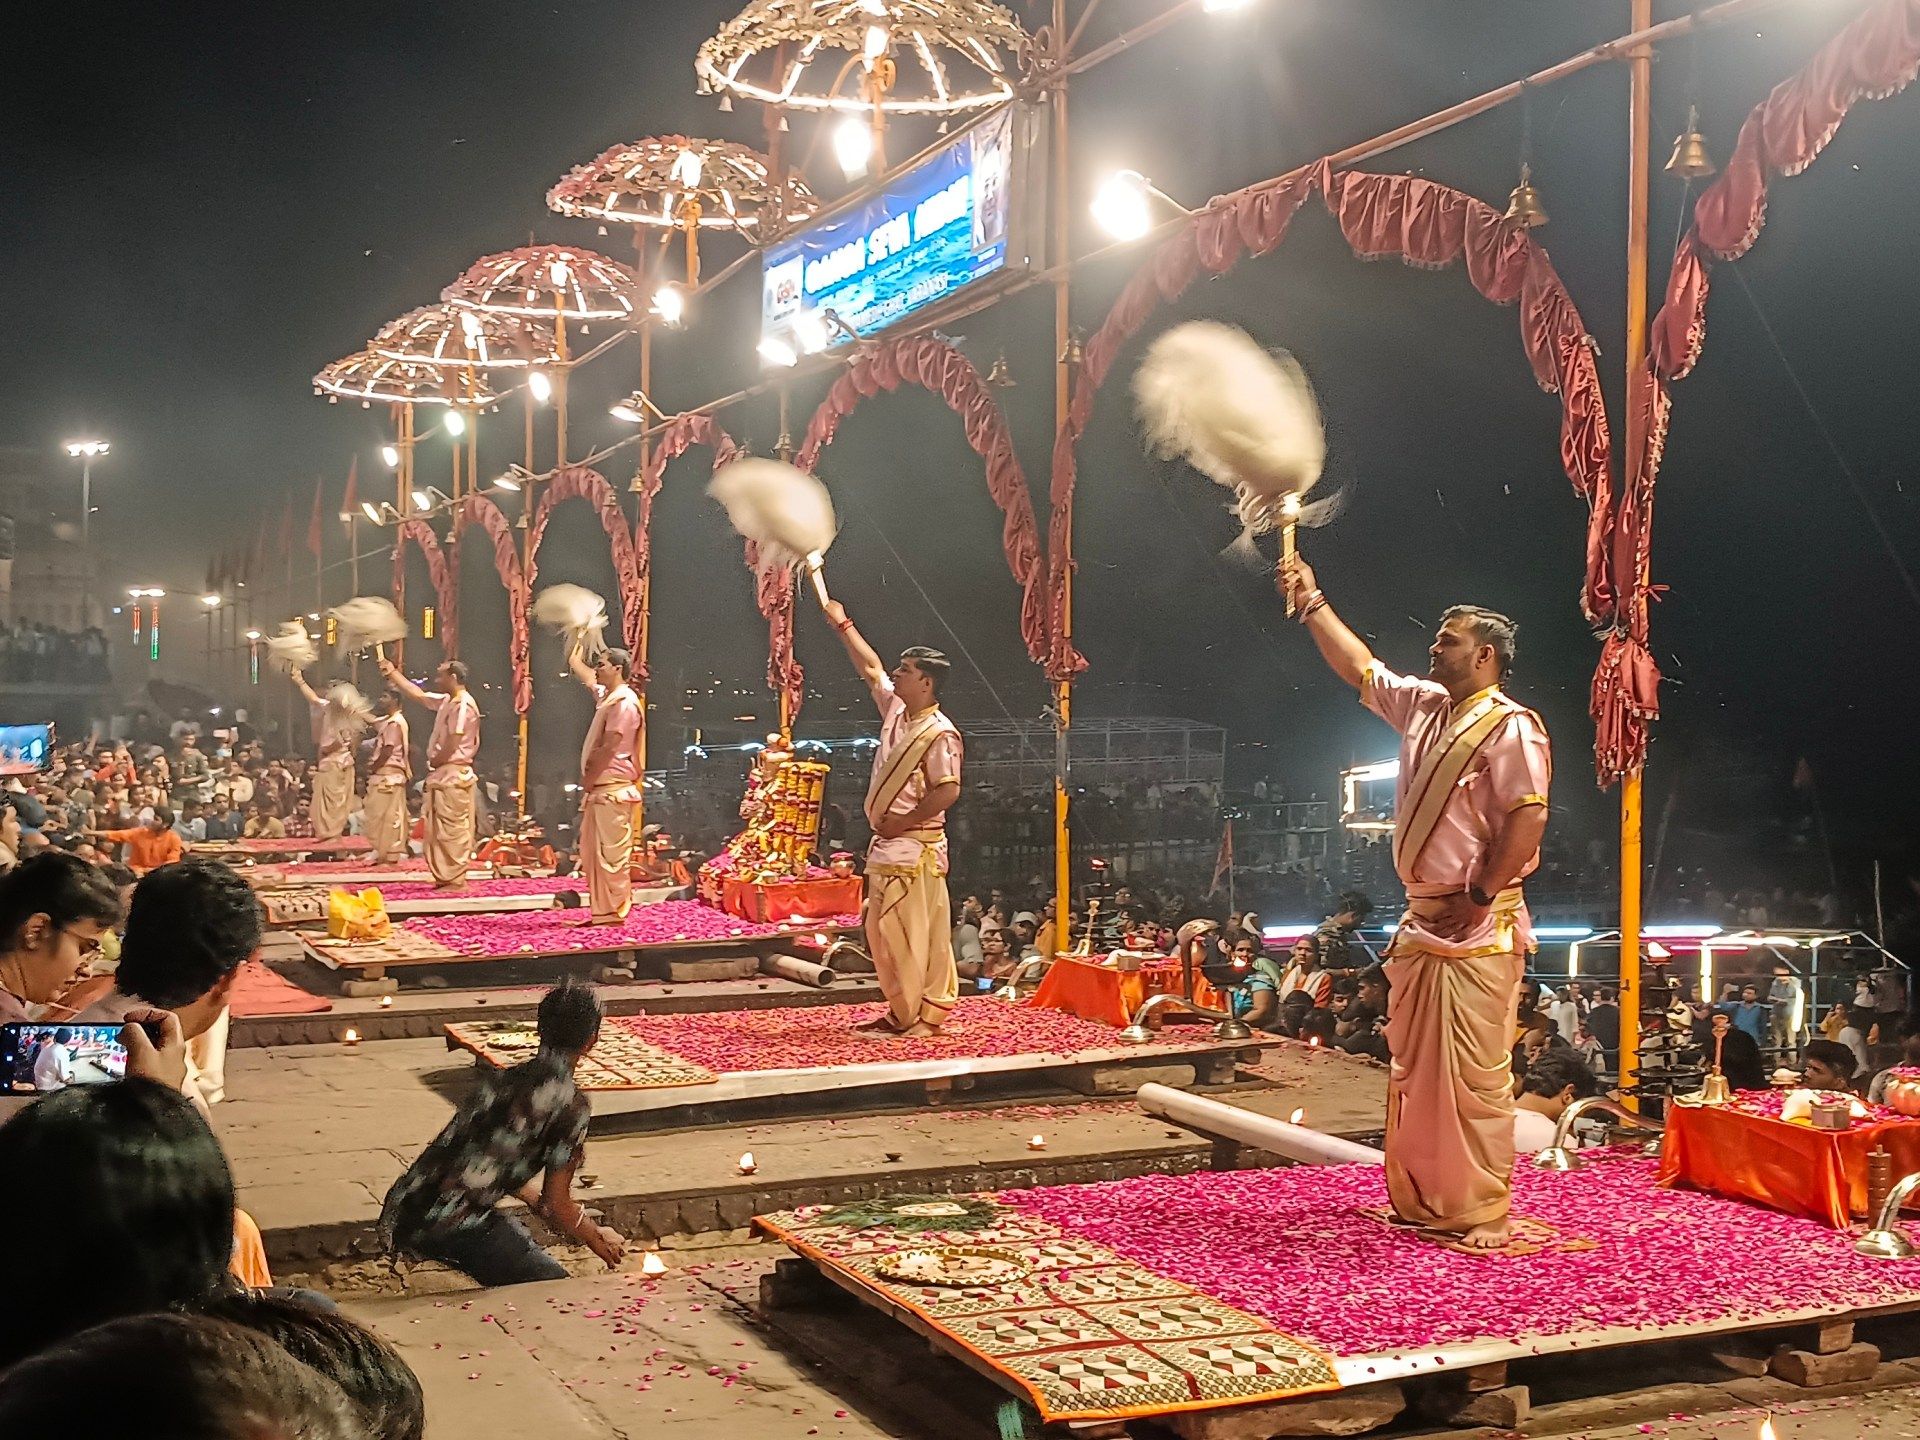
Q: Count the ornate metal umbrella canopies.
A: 5